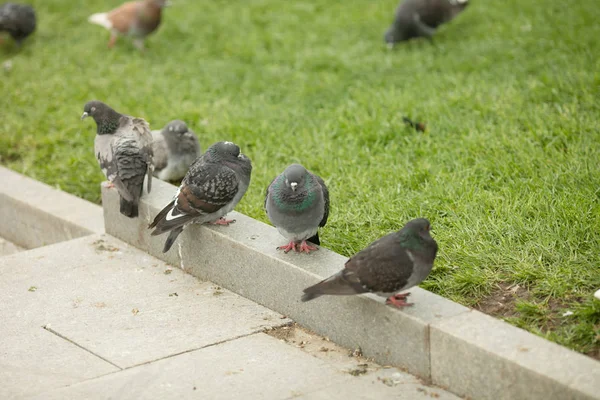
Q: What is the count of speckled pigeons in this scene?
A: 1